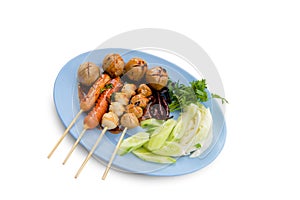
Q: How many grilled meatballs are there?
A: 12